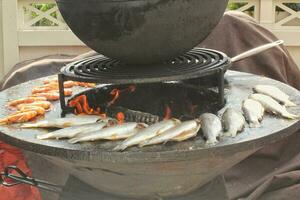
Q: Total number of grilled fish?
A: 10